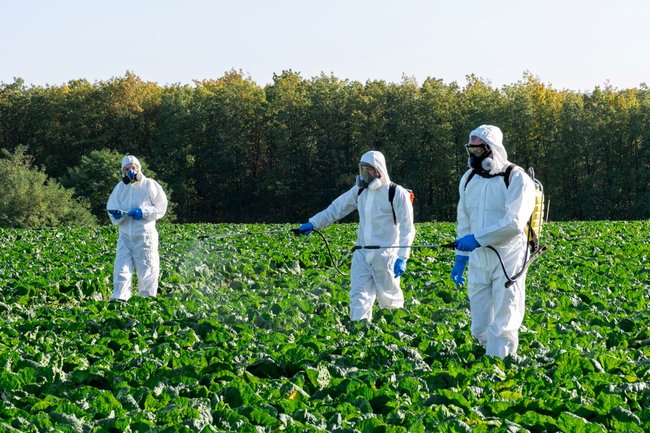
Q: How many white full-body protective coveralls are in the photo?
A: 3